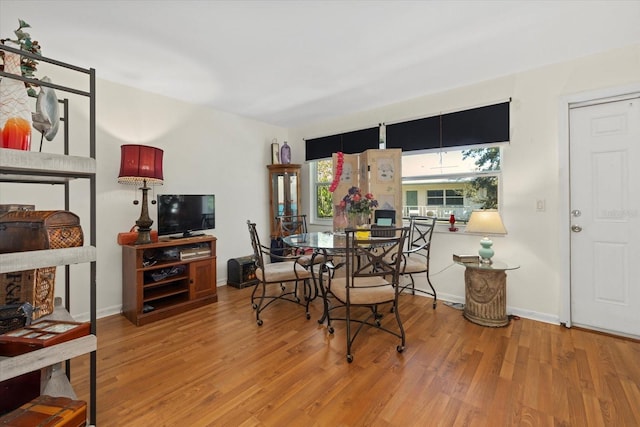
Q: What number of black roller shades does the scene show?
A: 2